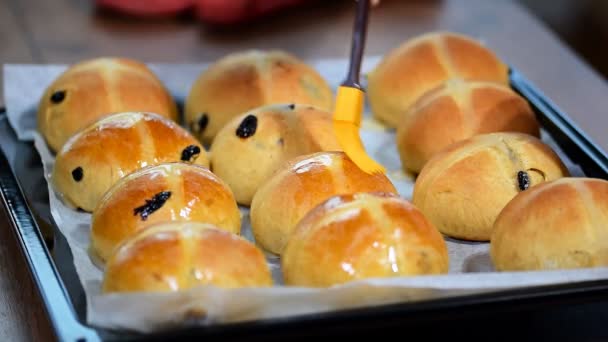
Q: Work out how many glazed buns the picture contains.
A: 5